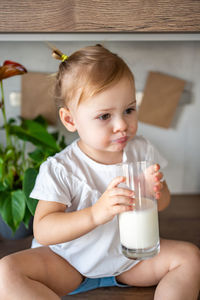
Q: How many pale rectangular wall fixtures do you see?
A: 2